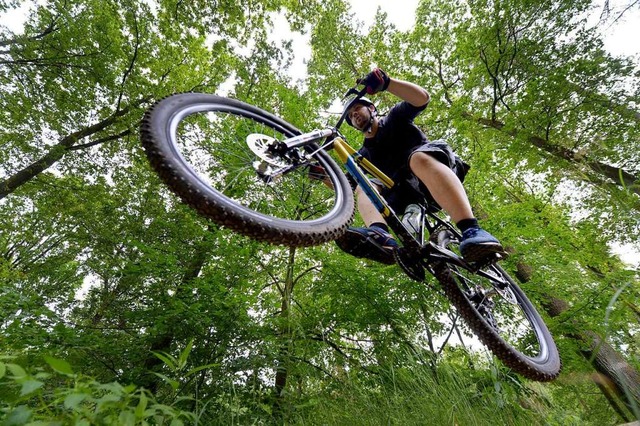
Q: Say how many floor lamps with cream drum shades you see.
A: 0